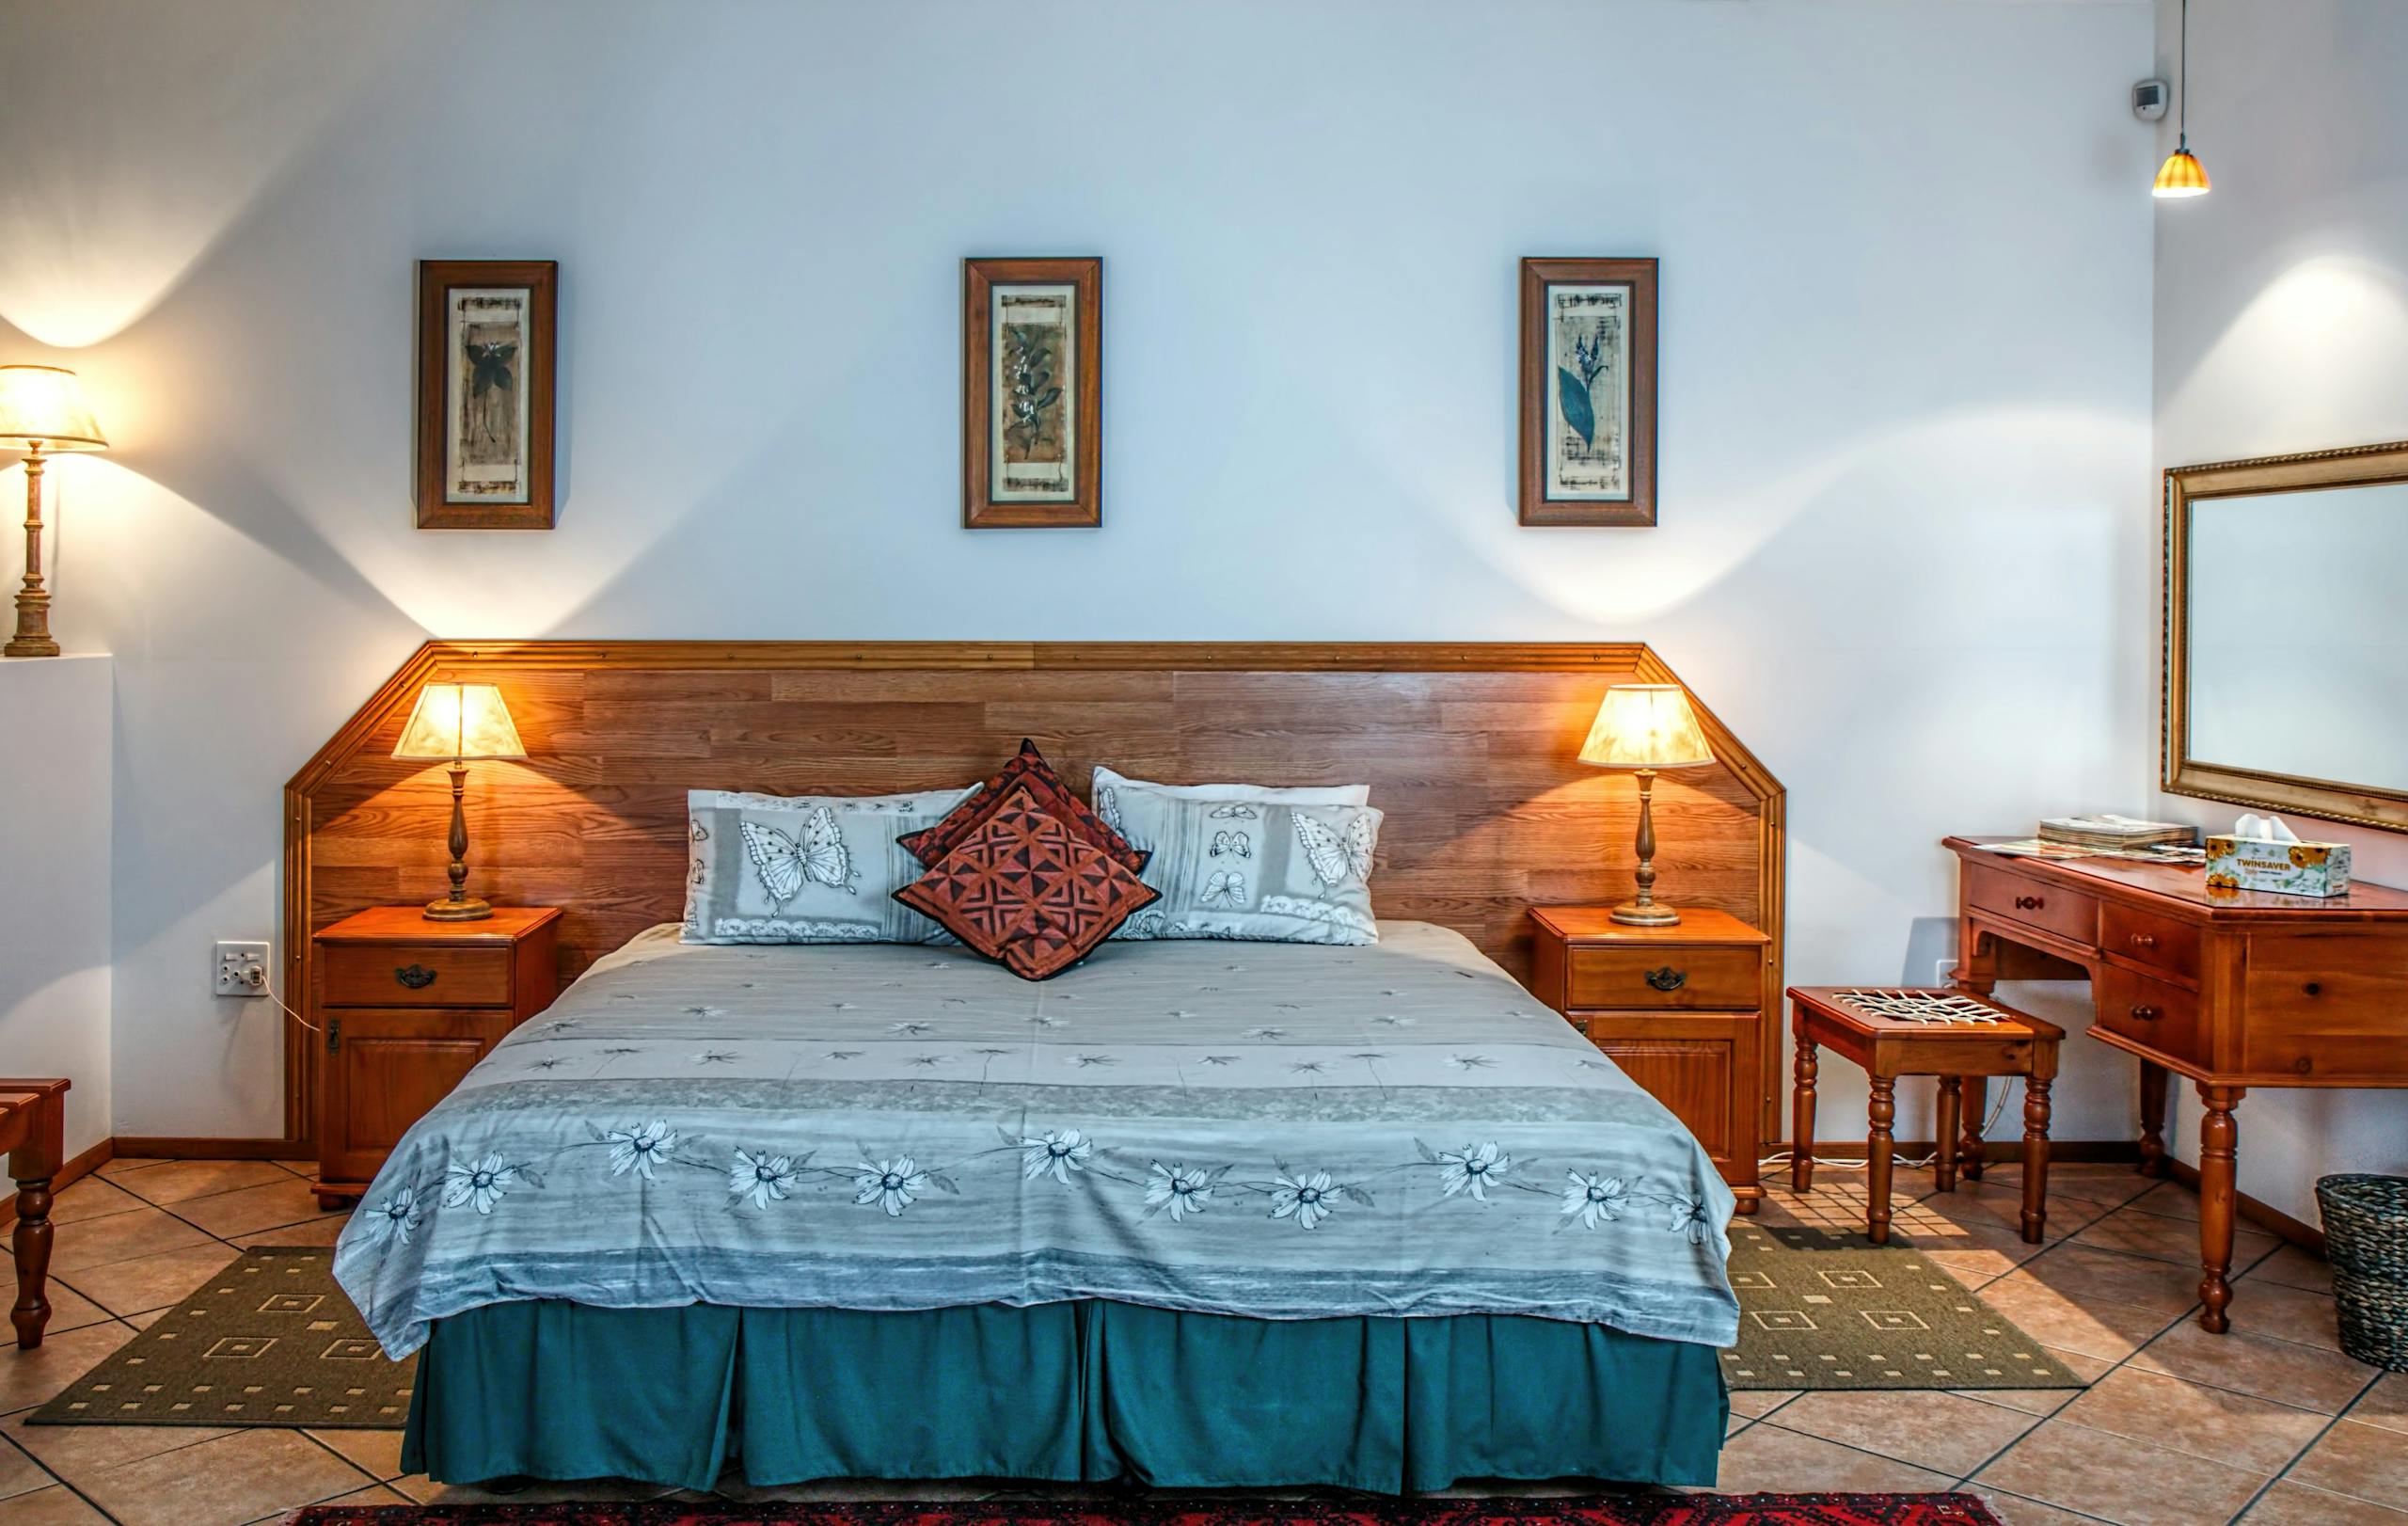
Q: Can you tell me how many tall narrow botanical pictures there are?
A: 3